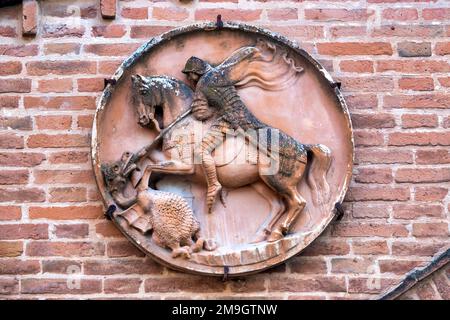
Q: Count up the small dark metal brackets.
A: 6